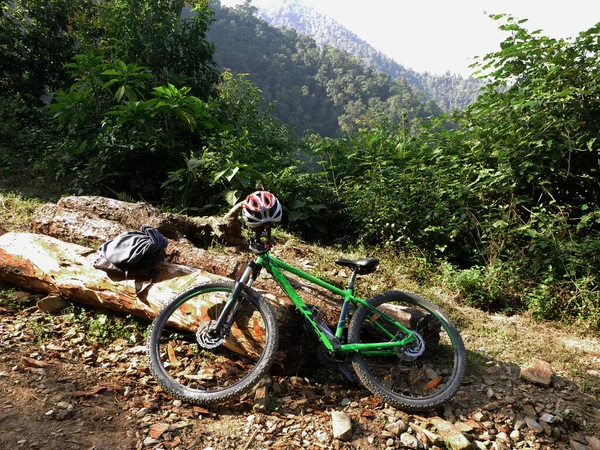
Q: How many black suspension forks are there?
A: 1